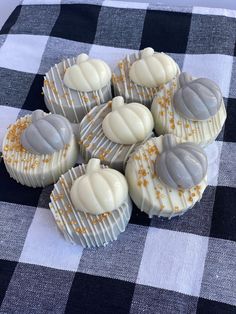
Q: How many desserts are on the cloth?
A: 7